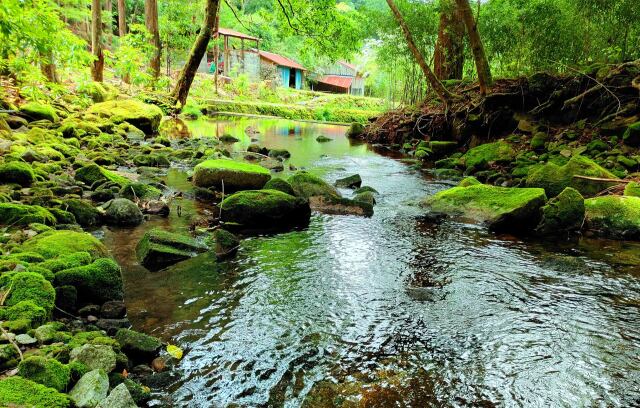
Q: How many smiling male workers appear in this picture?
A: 0